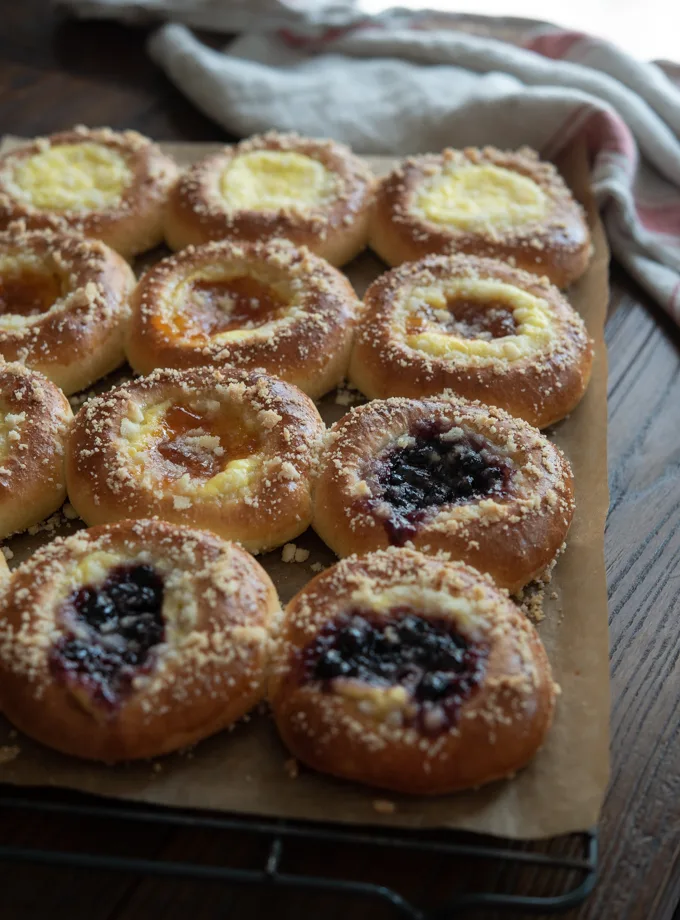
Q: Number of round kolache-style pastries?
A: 11